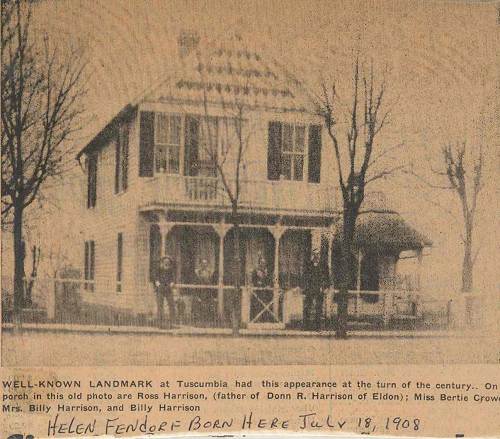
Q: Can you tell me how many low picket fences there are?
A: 1